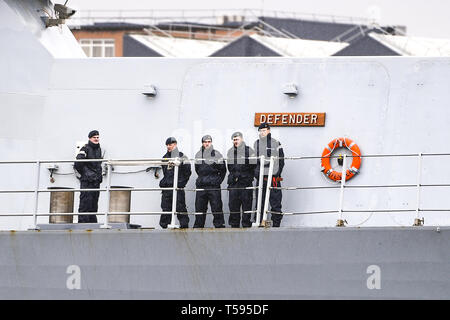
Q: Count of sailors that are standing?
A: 5